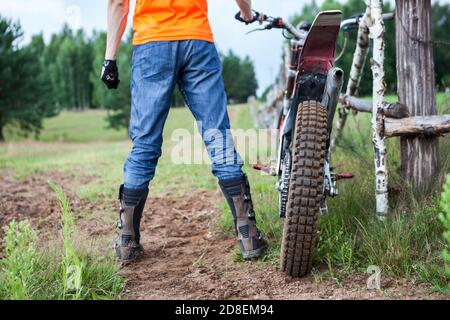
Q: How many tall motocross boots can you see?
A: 2